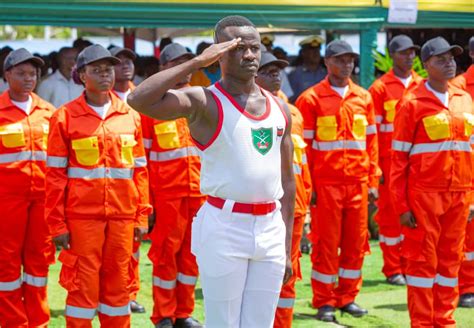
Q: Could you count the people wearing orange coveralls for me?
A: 9